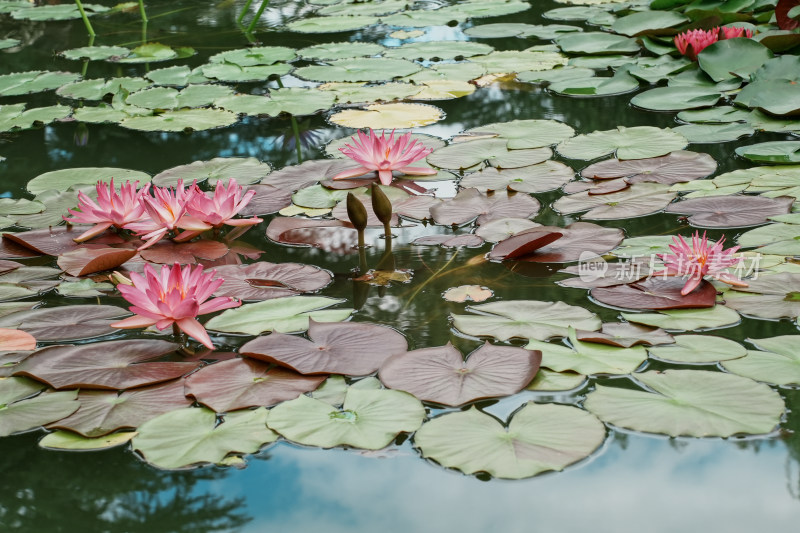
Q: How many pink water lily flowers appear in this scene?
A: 8